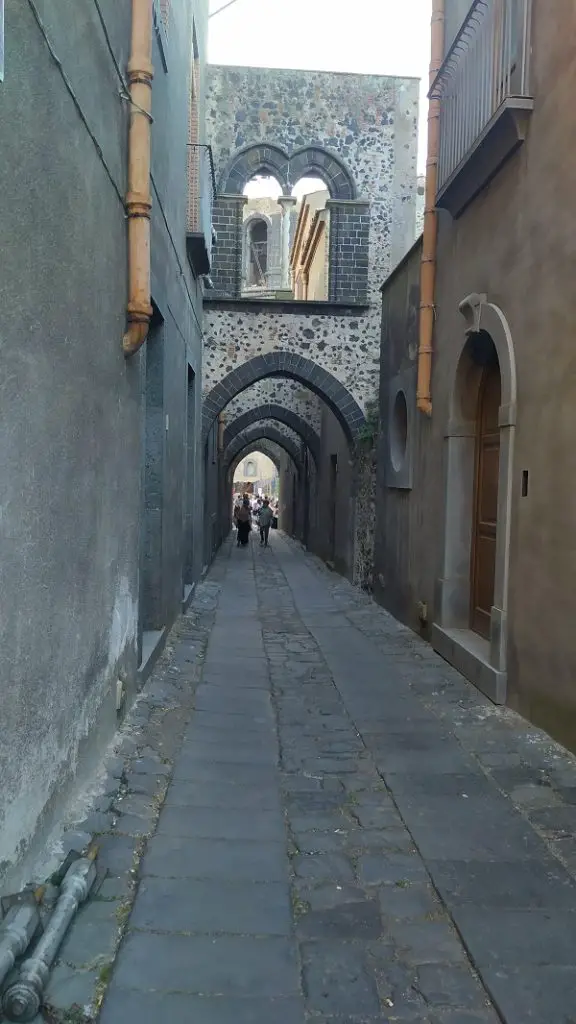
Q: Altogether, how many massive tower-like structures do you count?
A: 1